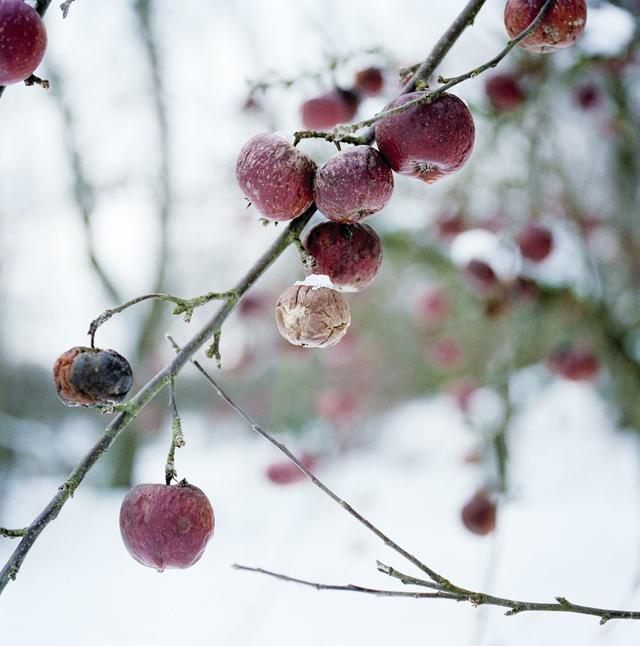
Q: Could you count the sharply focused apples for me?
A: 9